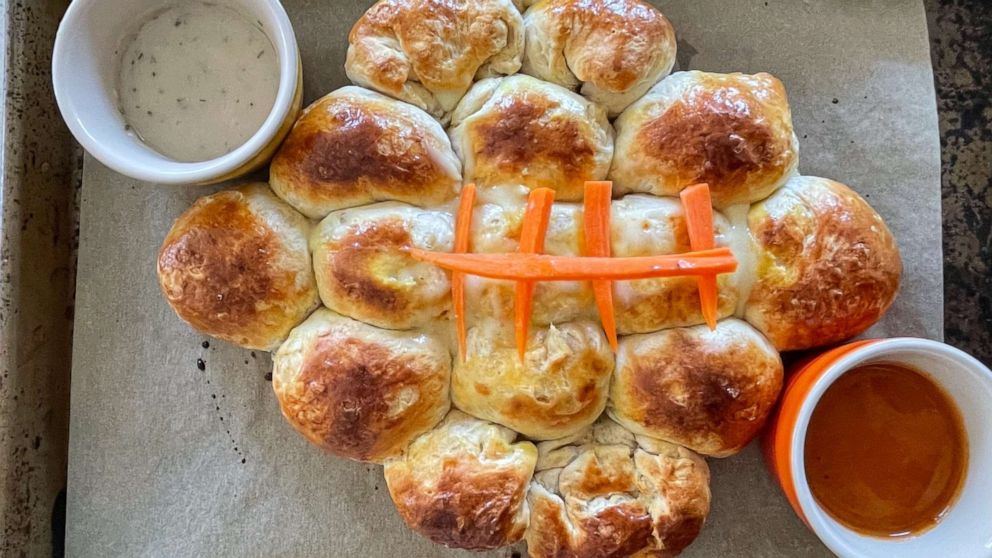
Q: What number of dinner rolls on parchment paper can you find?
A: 15